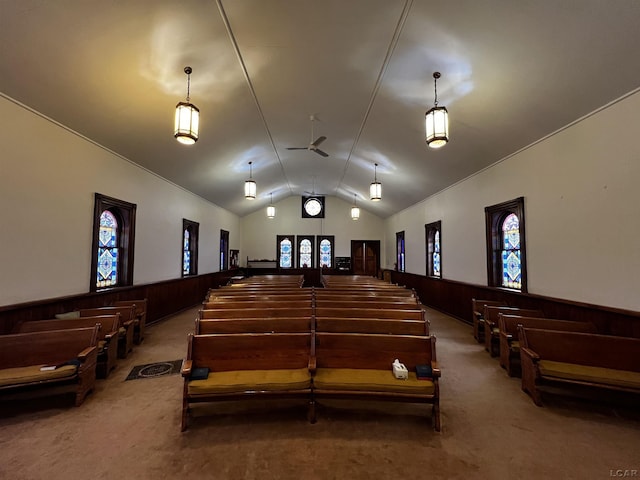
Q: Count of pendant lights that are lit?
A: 6